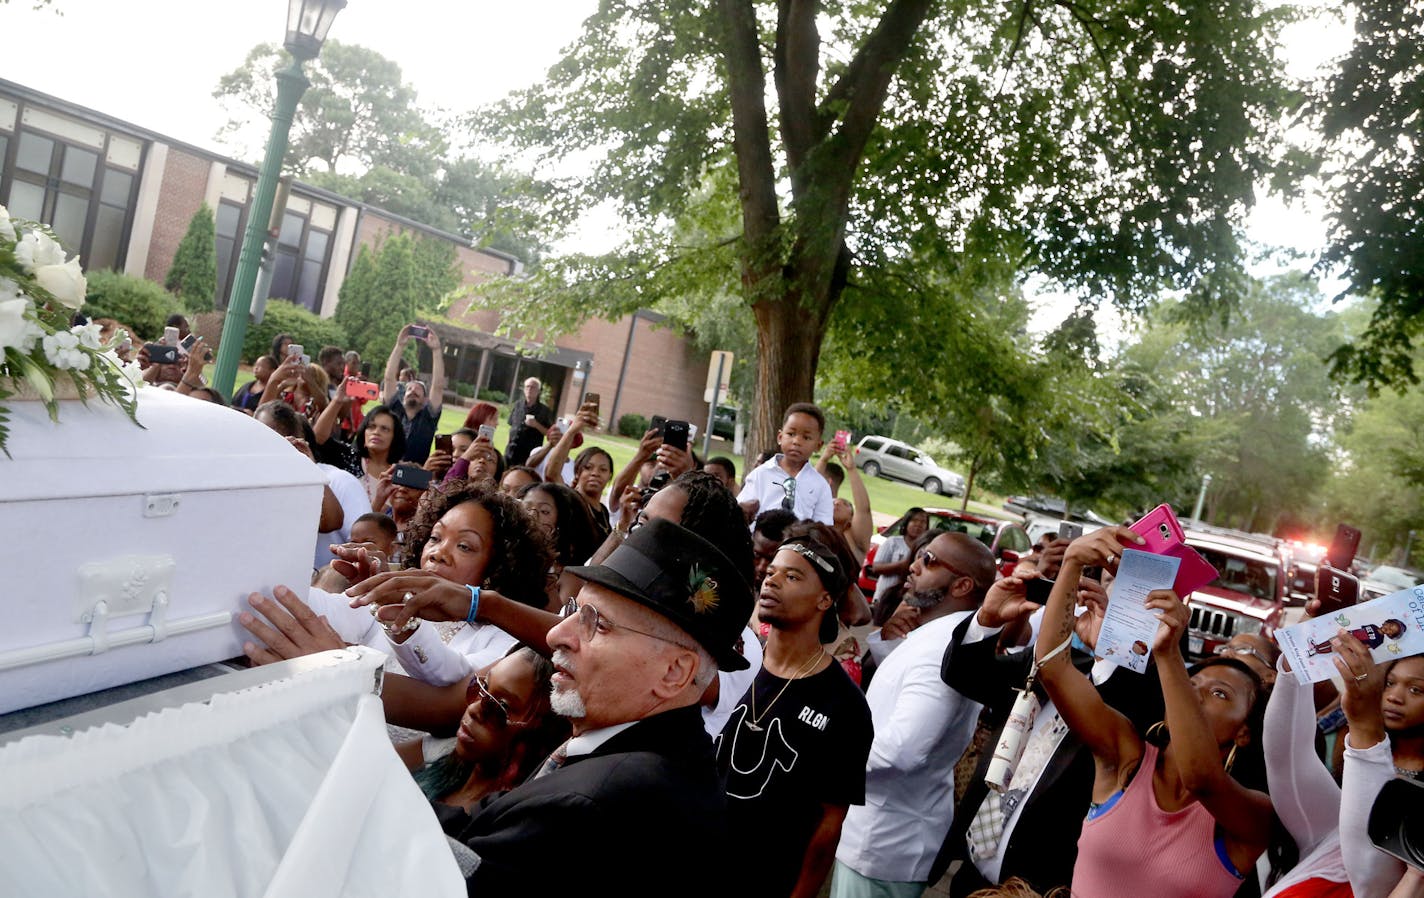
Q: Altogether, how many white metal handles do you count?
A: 1